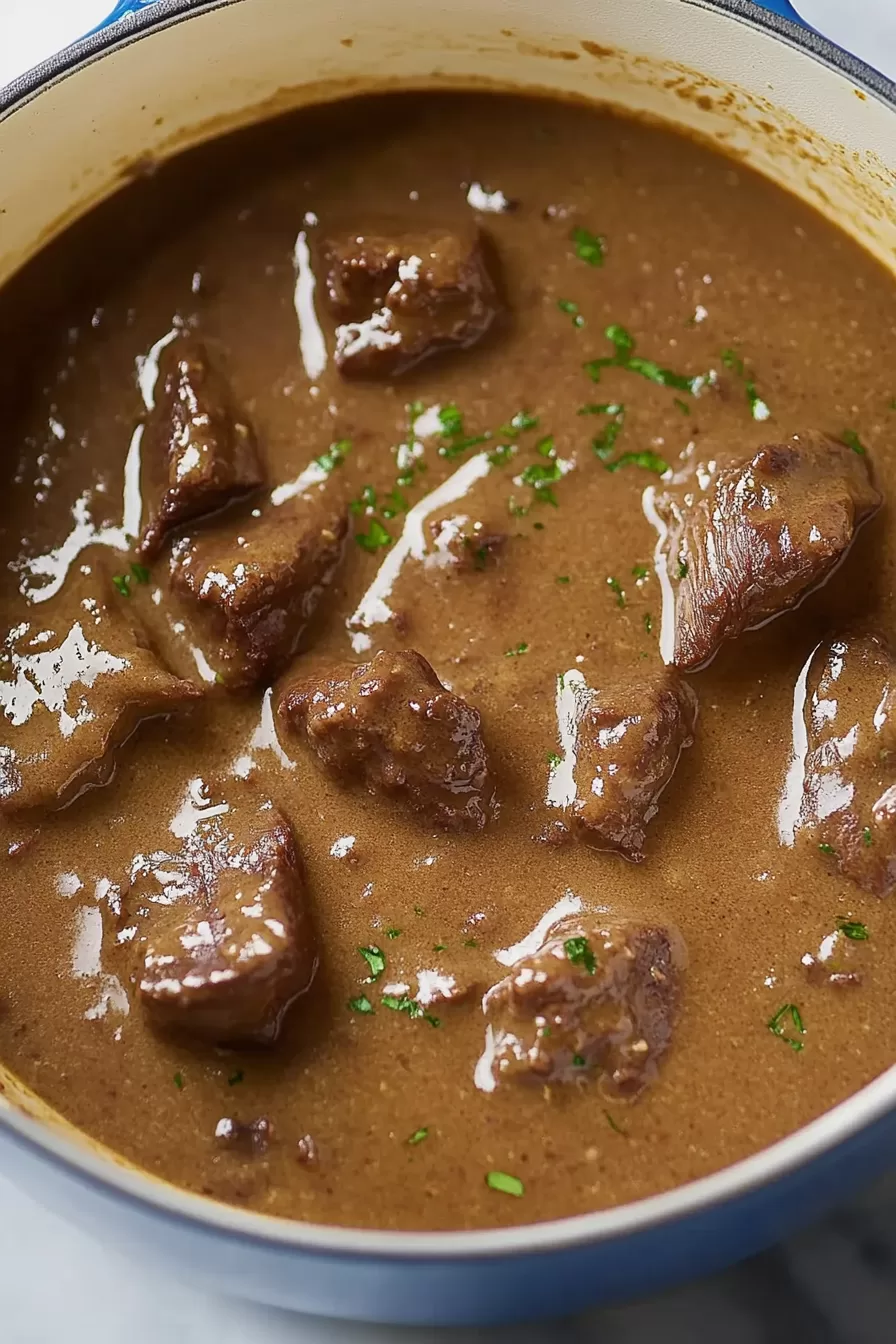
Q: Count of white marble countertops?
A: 1